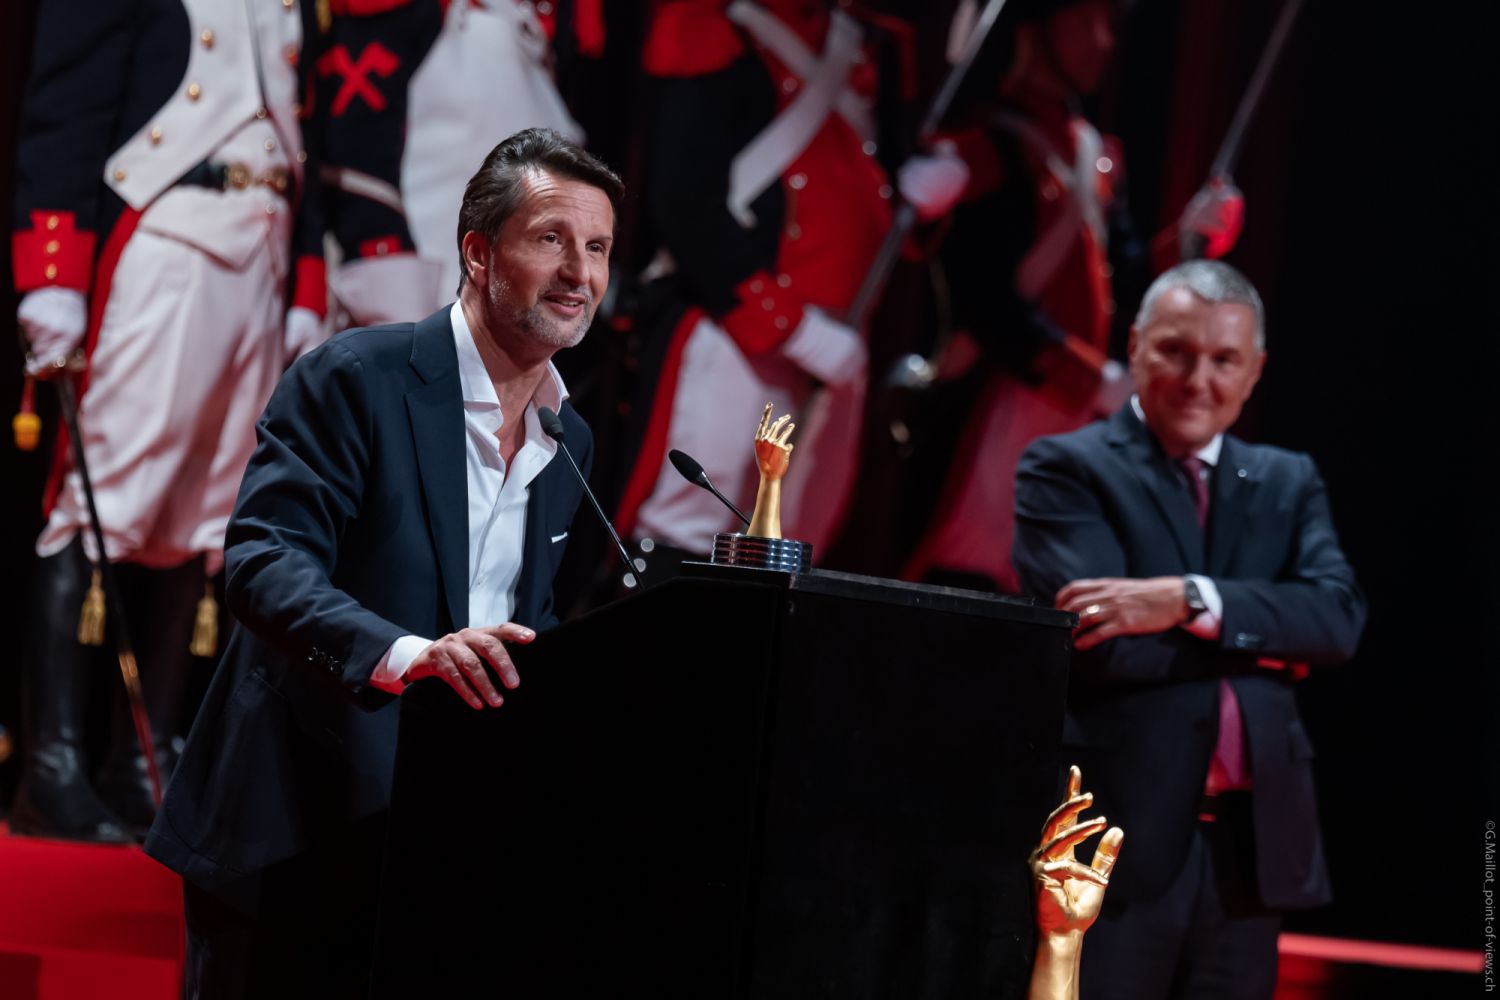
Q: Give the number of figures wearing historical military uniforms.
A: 4